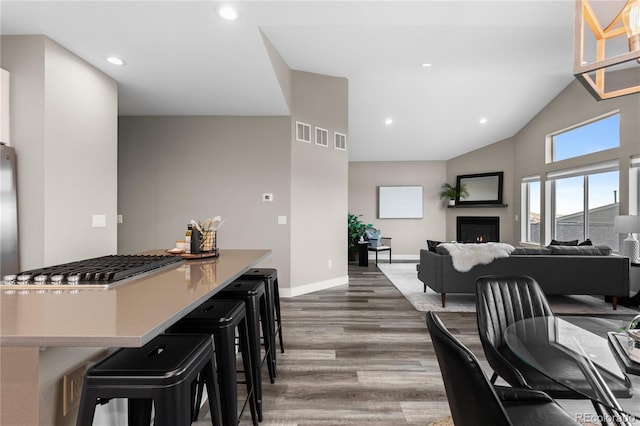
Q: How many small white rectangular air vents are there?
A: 3